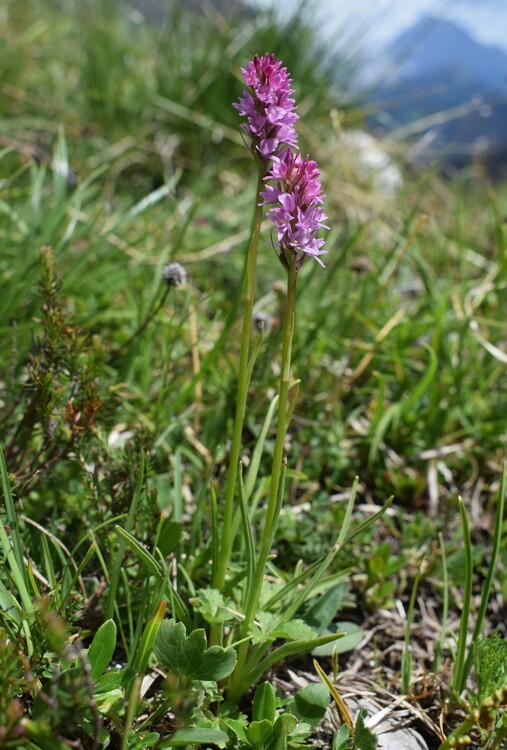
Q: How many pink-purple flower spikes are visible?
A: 2